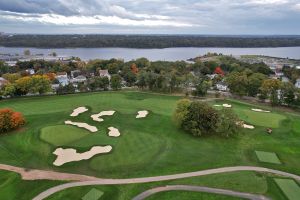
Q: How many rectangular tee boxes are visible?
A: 3